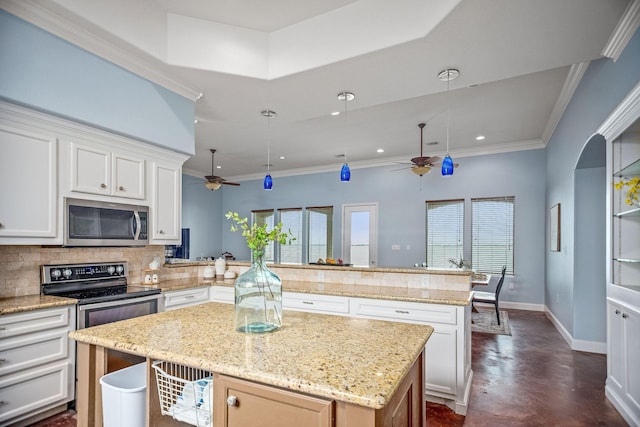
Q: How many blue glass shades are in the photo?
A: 3